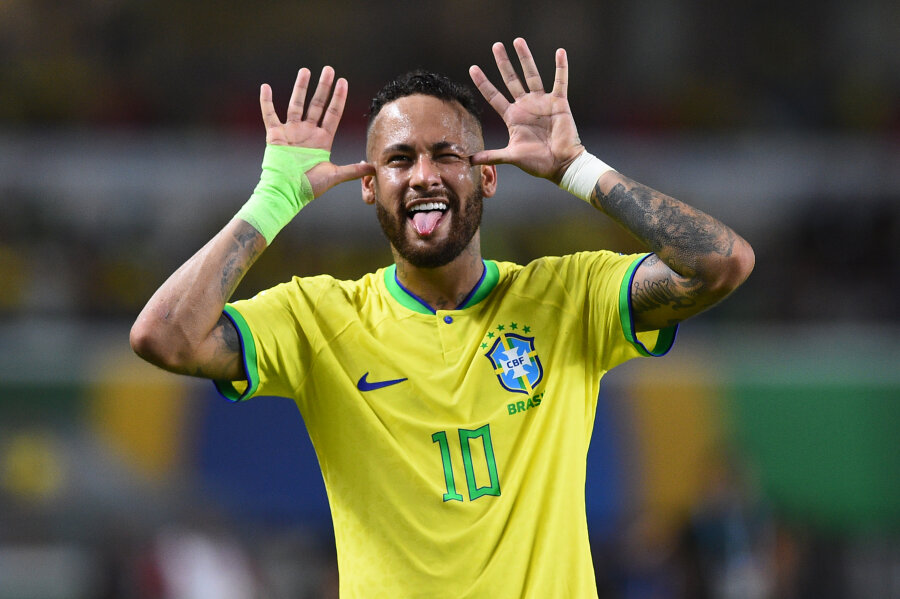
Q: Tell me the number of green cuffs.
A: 2